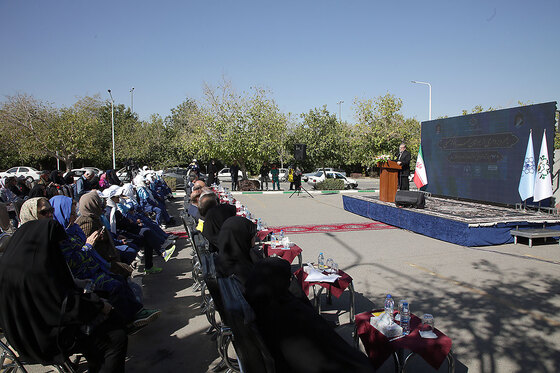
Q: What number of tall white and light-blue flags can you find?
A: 2